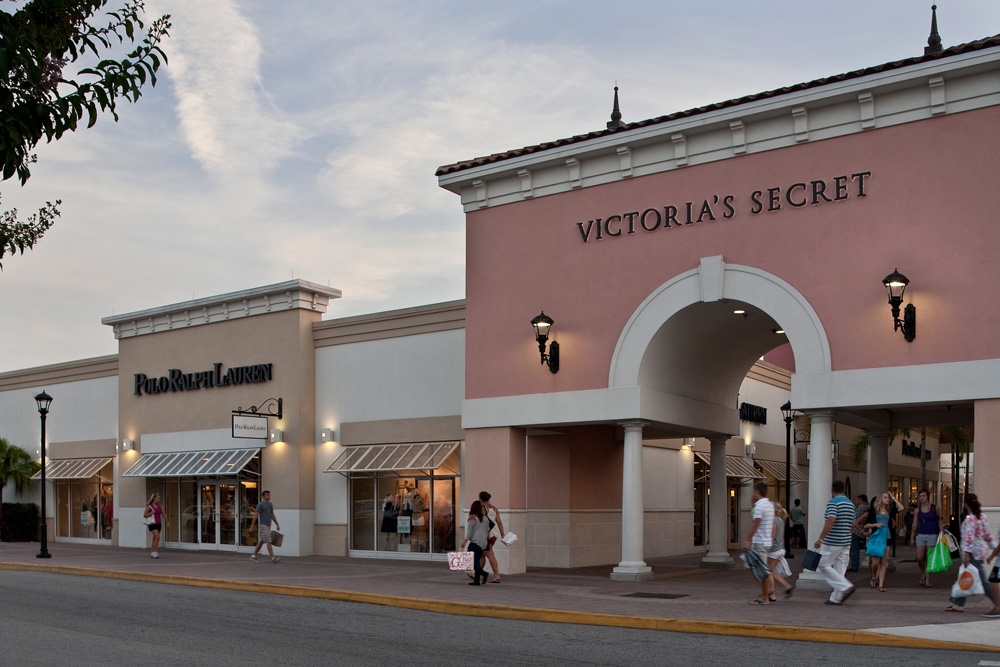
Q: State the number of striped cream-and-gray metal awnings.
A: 5